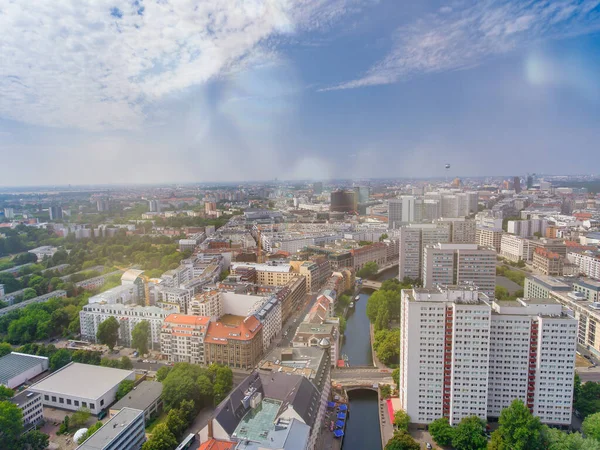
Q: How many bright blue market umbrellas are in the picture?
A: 5